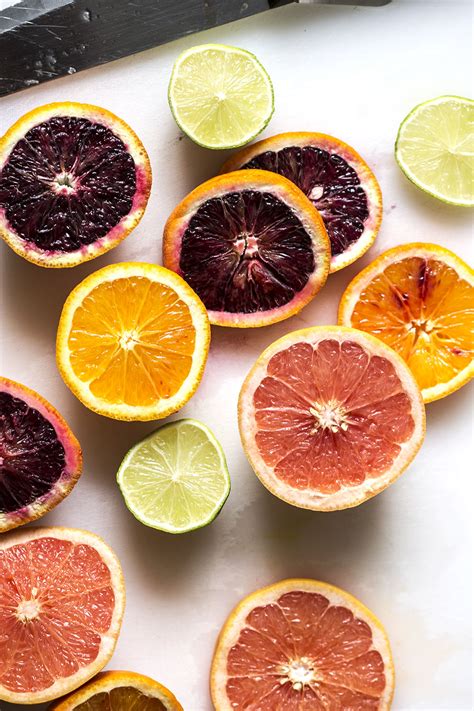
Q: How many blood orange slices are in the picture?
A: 4